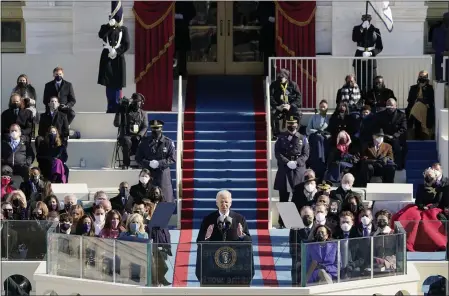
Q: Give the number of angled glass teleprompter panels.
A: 2